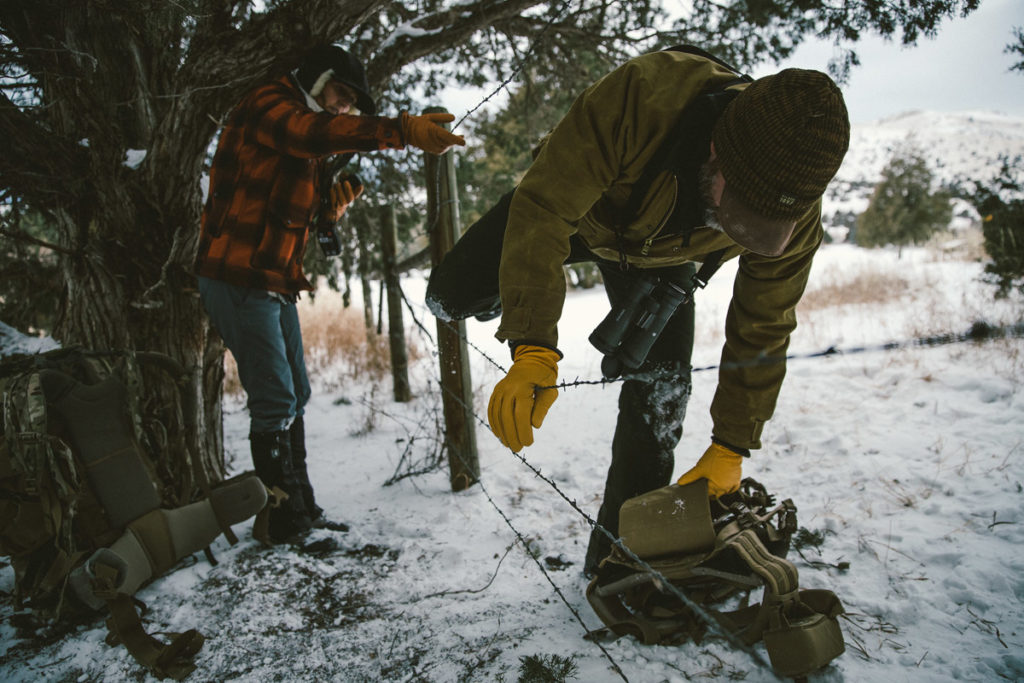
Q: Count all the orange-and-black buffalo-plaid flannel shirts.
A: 1